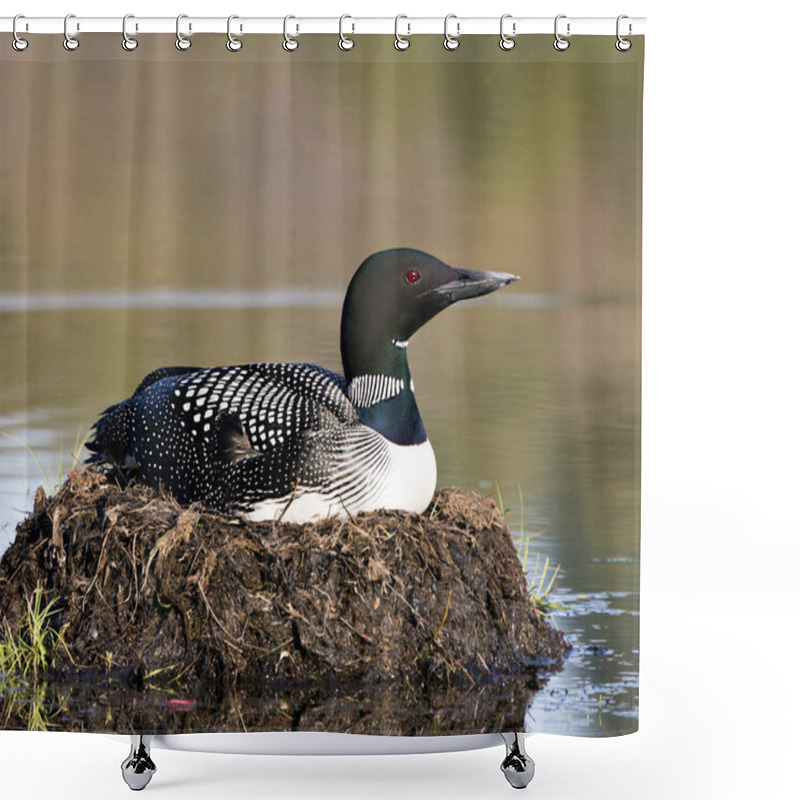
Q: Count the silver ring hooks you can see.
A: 12